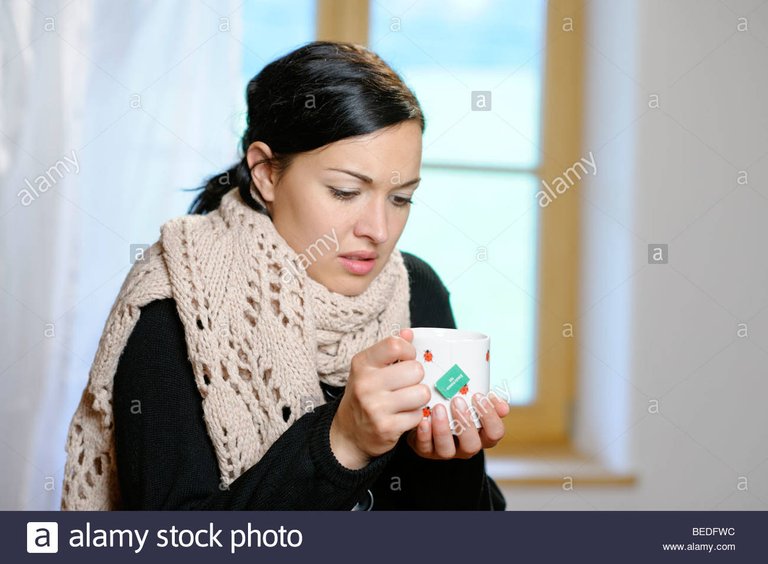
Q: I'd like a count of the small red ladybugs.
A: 4